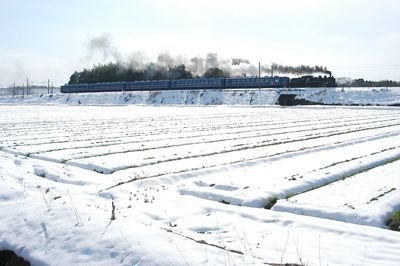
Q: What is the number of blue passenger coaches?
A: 5